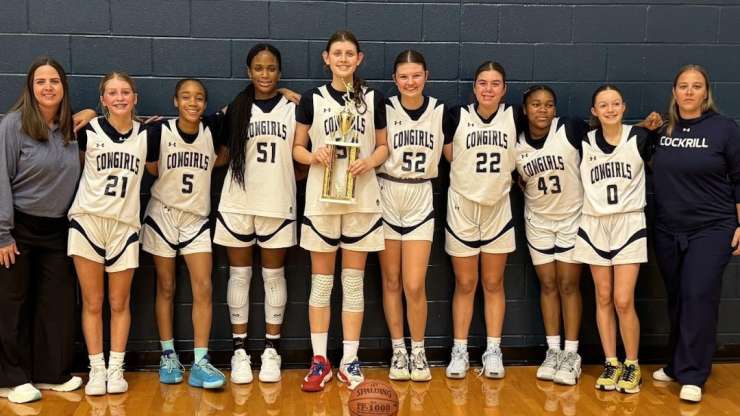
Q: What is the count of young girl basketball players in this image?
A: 8